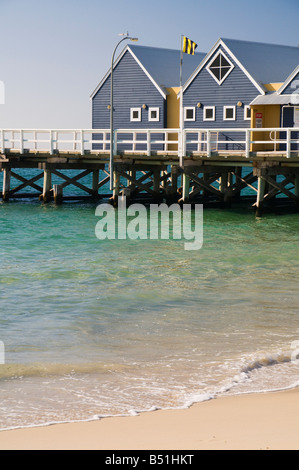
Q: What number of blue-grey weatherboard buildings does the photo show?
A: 3